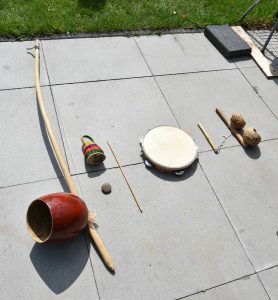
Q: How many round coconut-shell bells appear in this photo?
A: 2